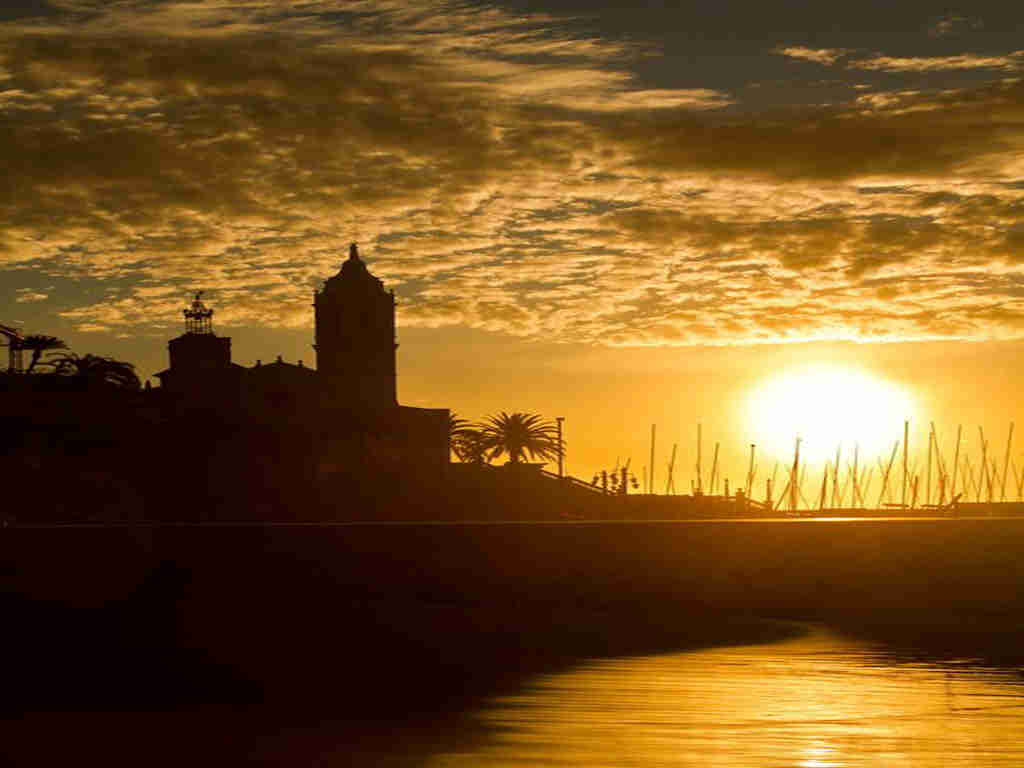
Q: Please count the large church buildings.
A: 1